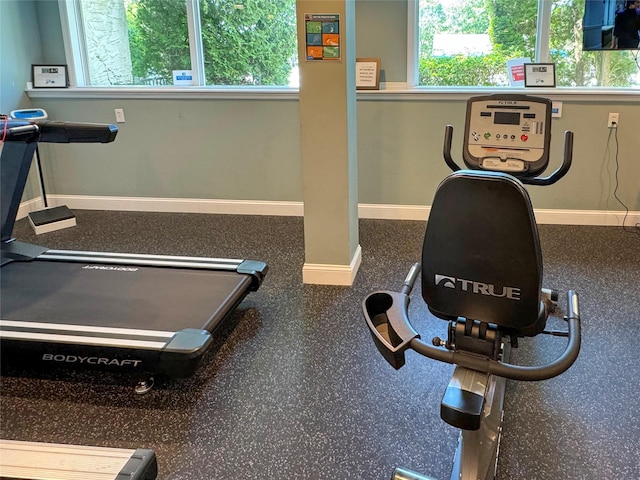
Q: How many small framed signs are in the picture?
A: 3